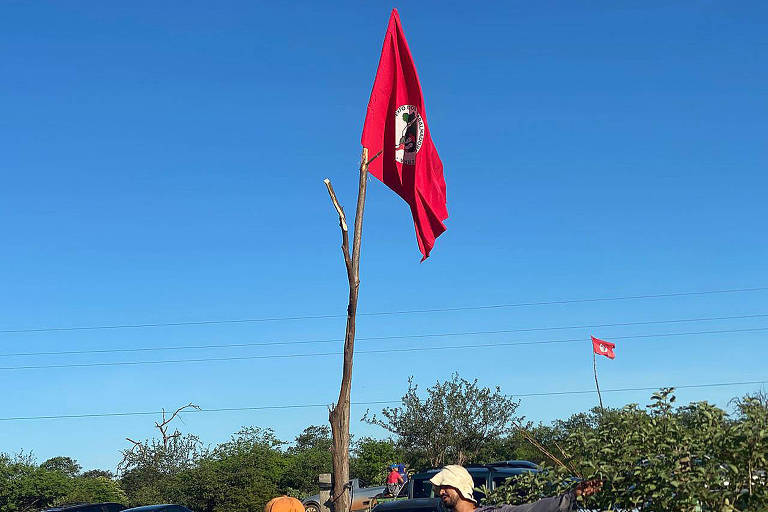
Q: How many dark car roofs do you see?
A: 3